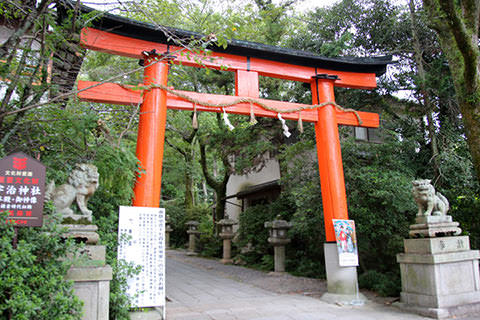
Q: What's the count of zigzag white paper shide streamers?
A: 2